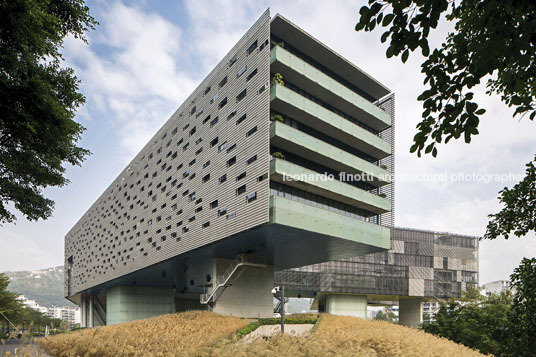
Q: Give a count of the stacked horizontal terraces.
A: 5